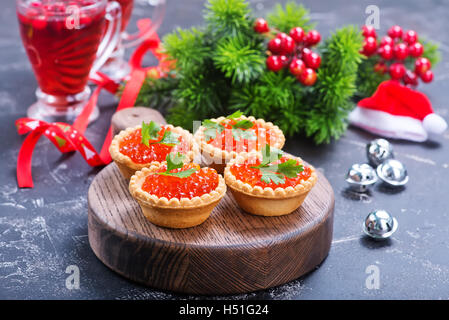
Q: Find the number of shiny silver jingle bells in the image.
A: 4